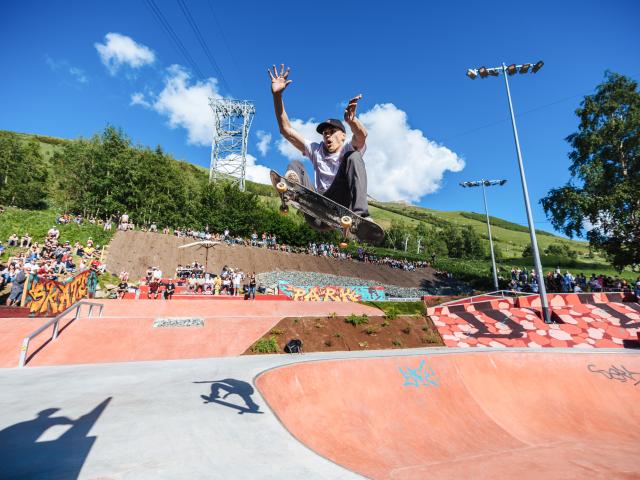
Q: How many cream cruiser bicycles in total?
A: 0